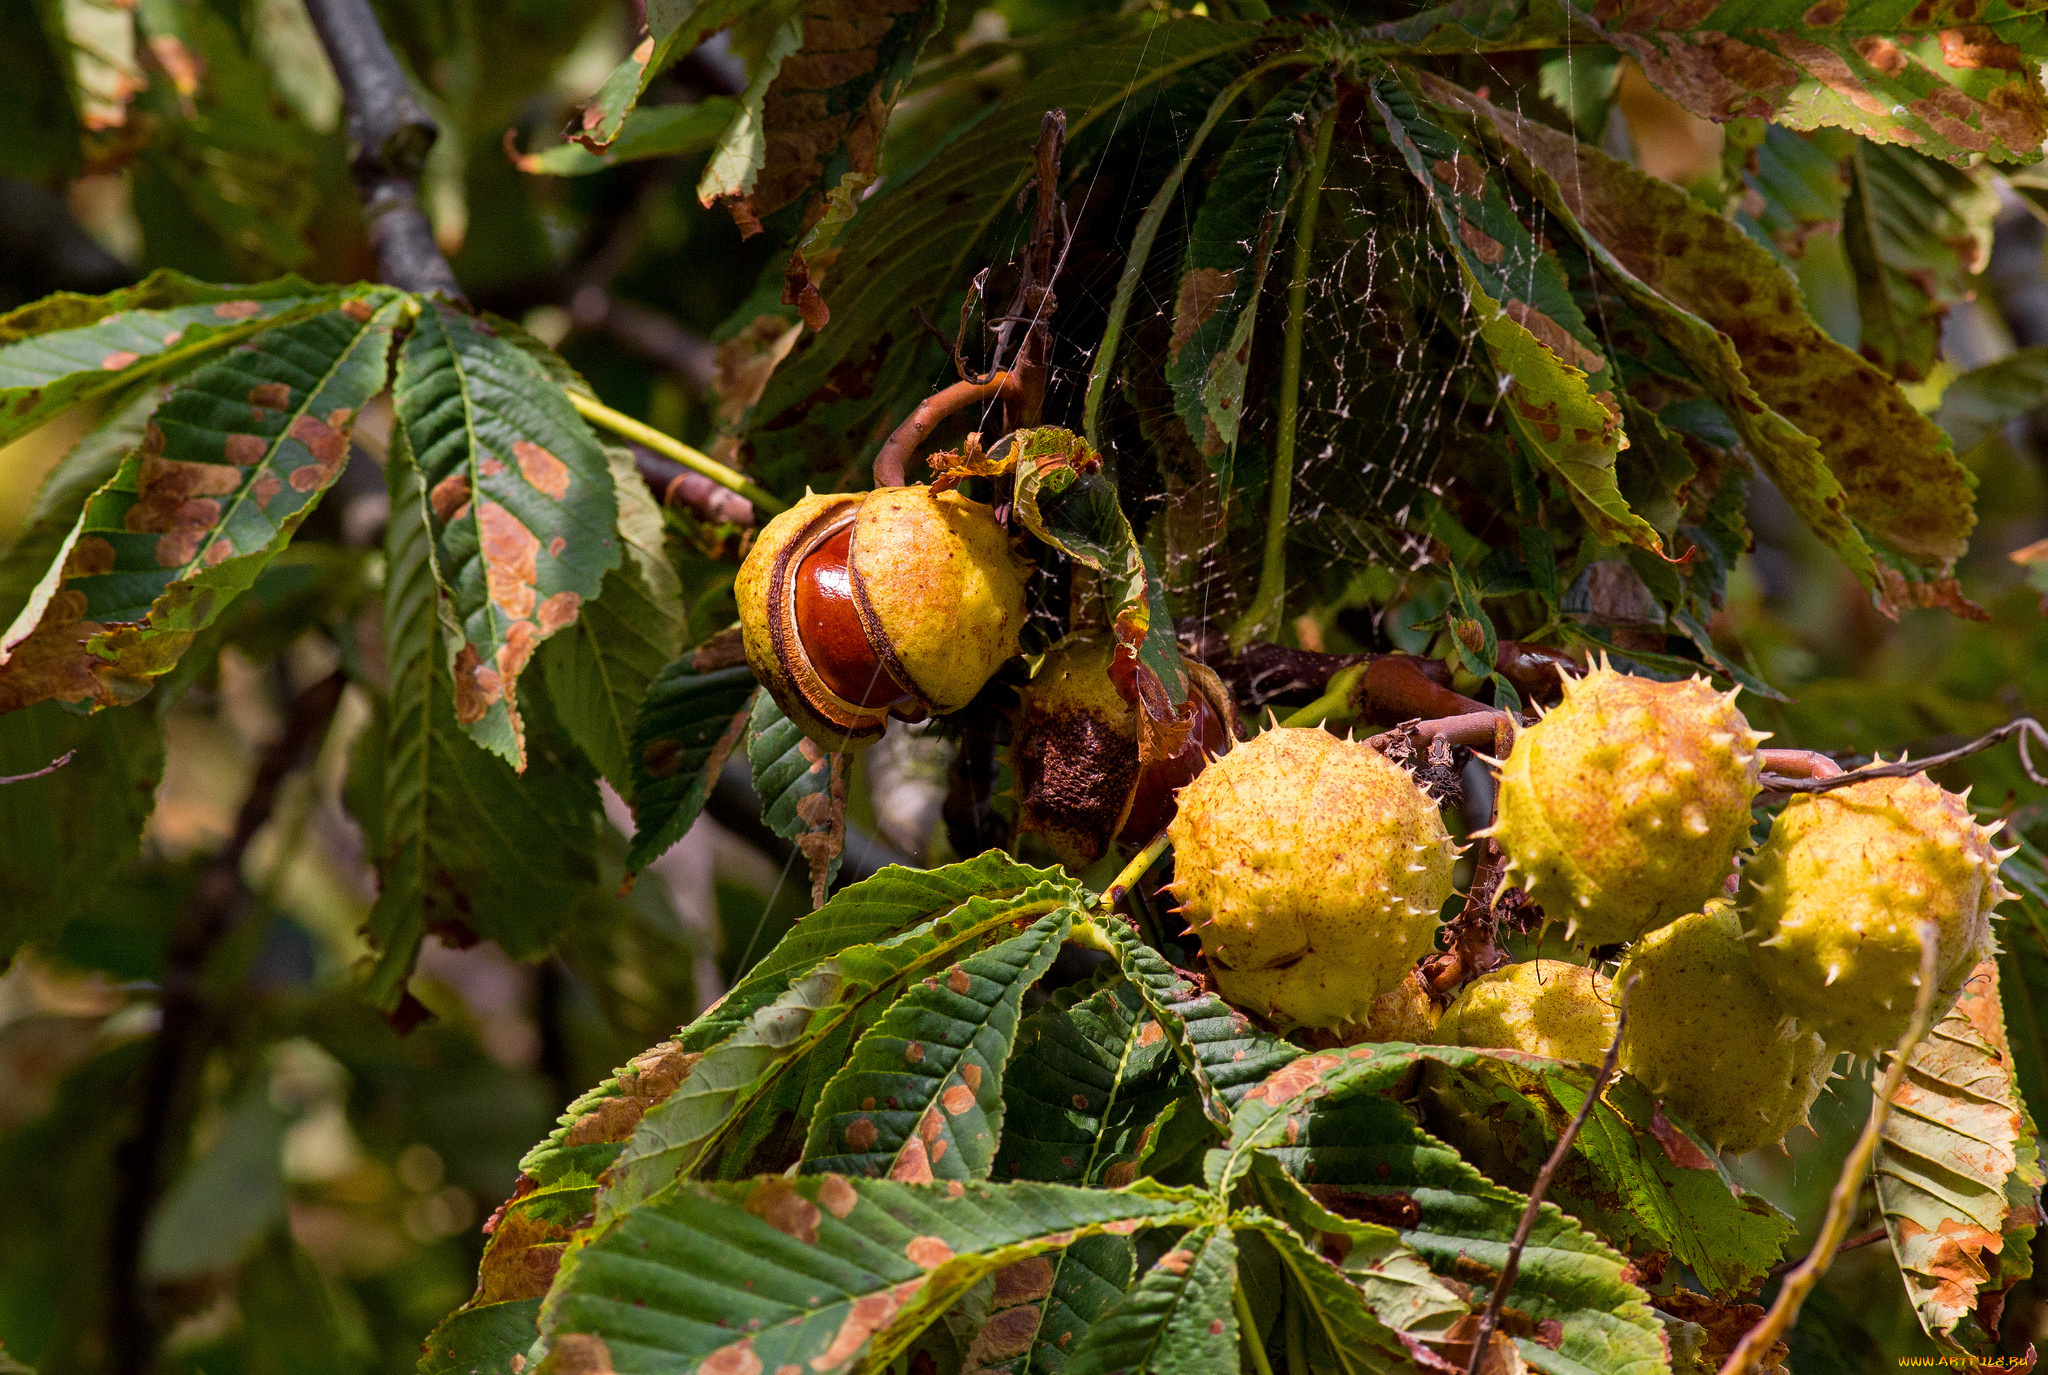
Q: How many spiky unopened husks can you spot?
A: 5